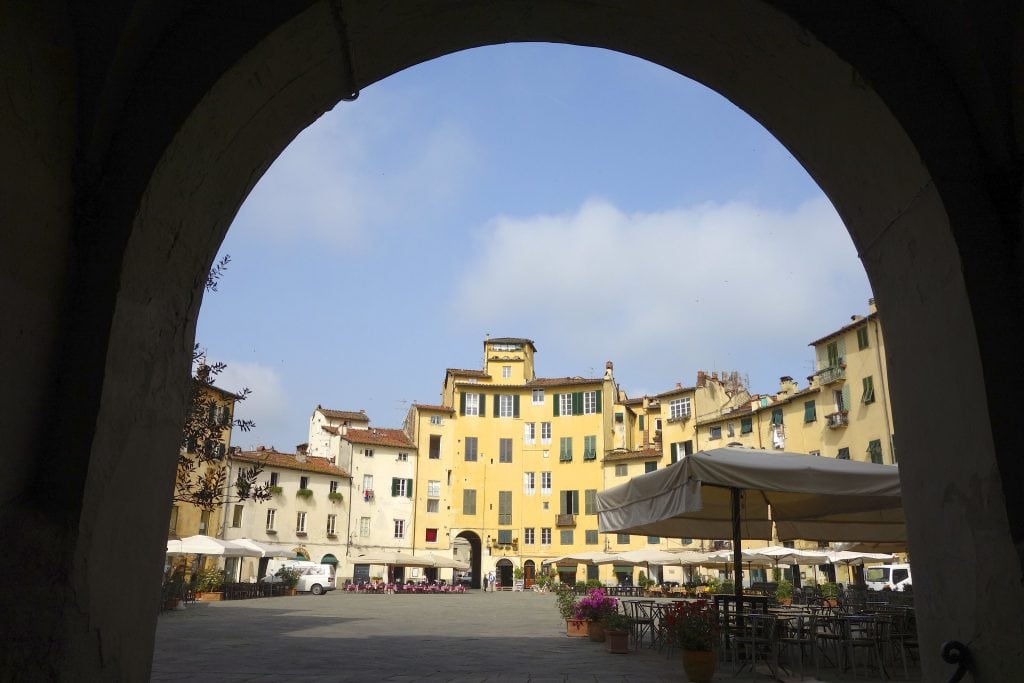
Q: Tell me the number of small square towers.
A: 1